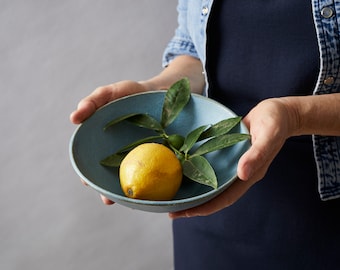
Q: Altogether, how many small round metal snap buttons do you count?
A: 3